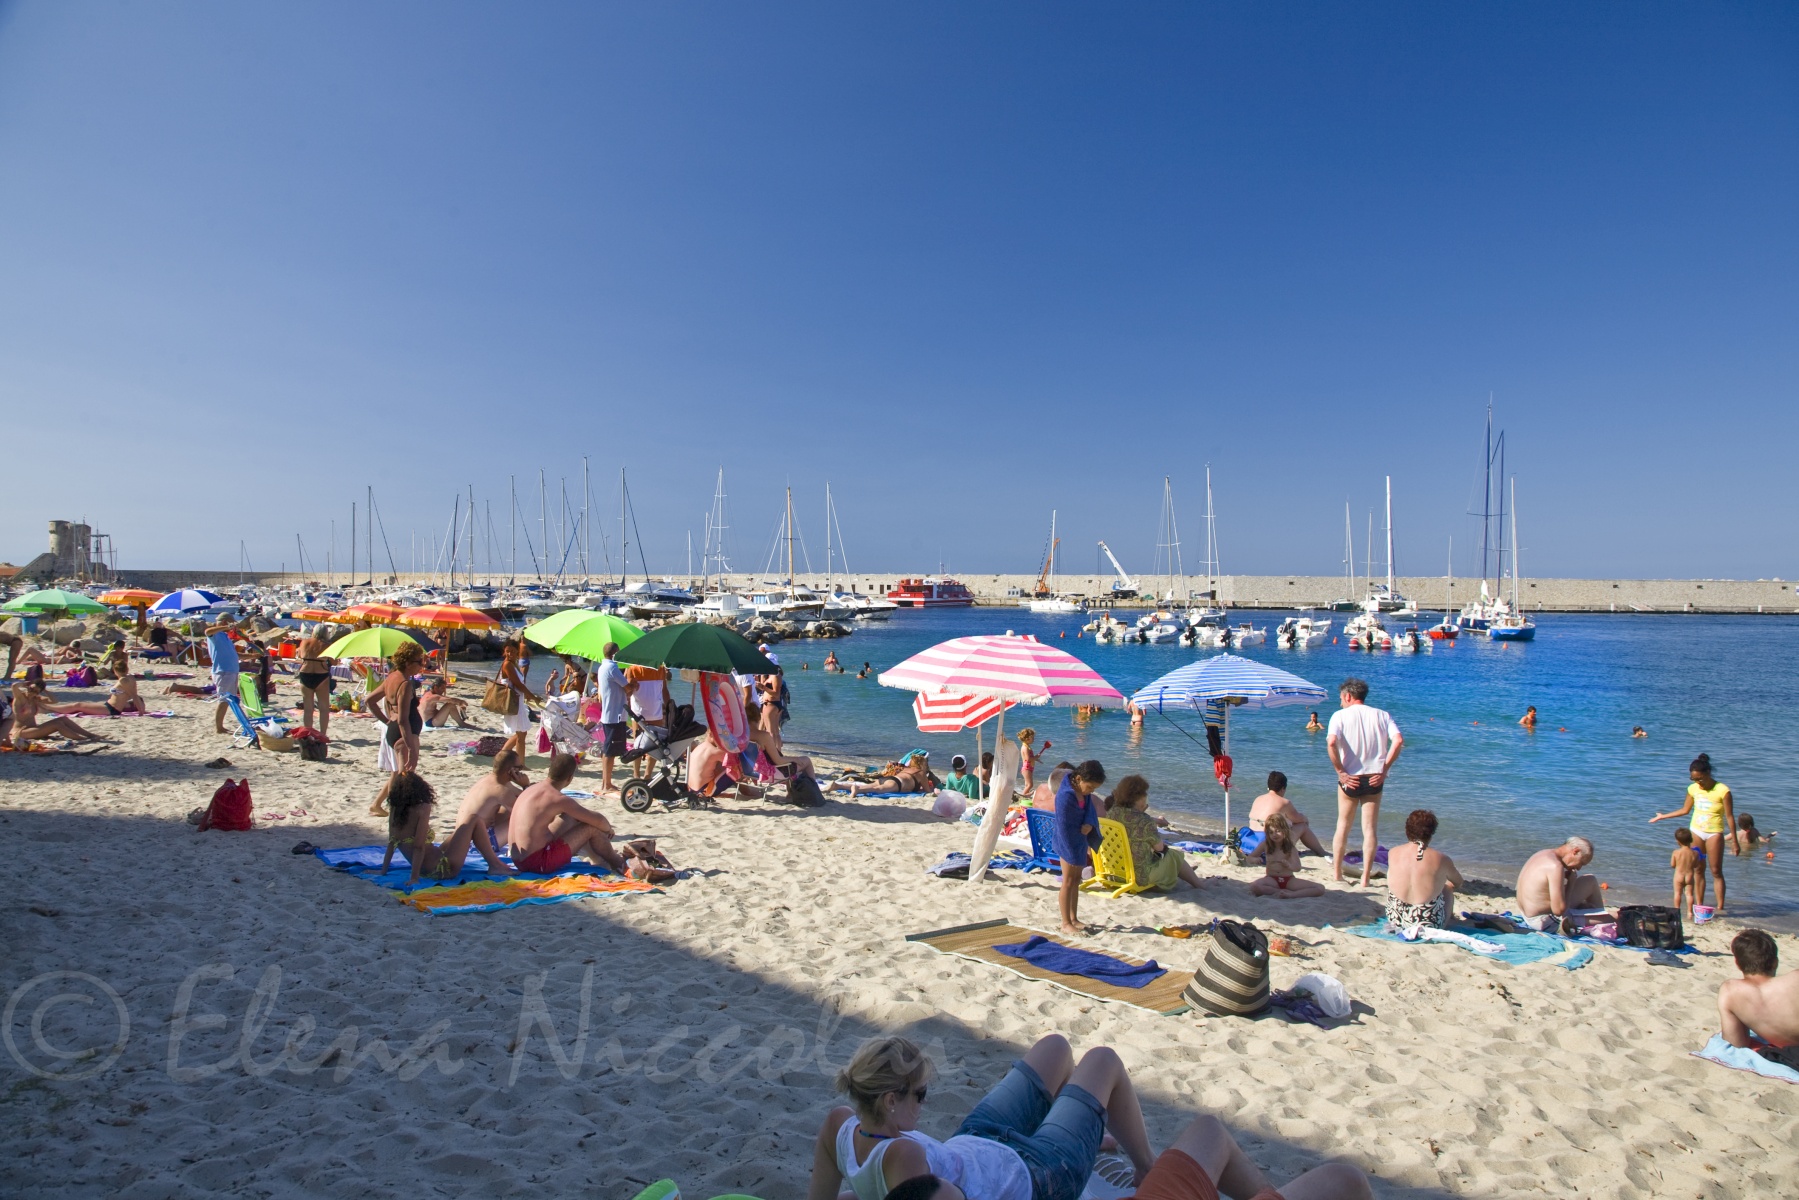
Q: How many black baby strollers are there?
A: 1